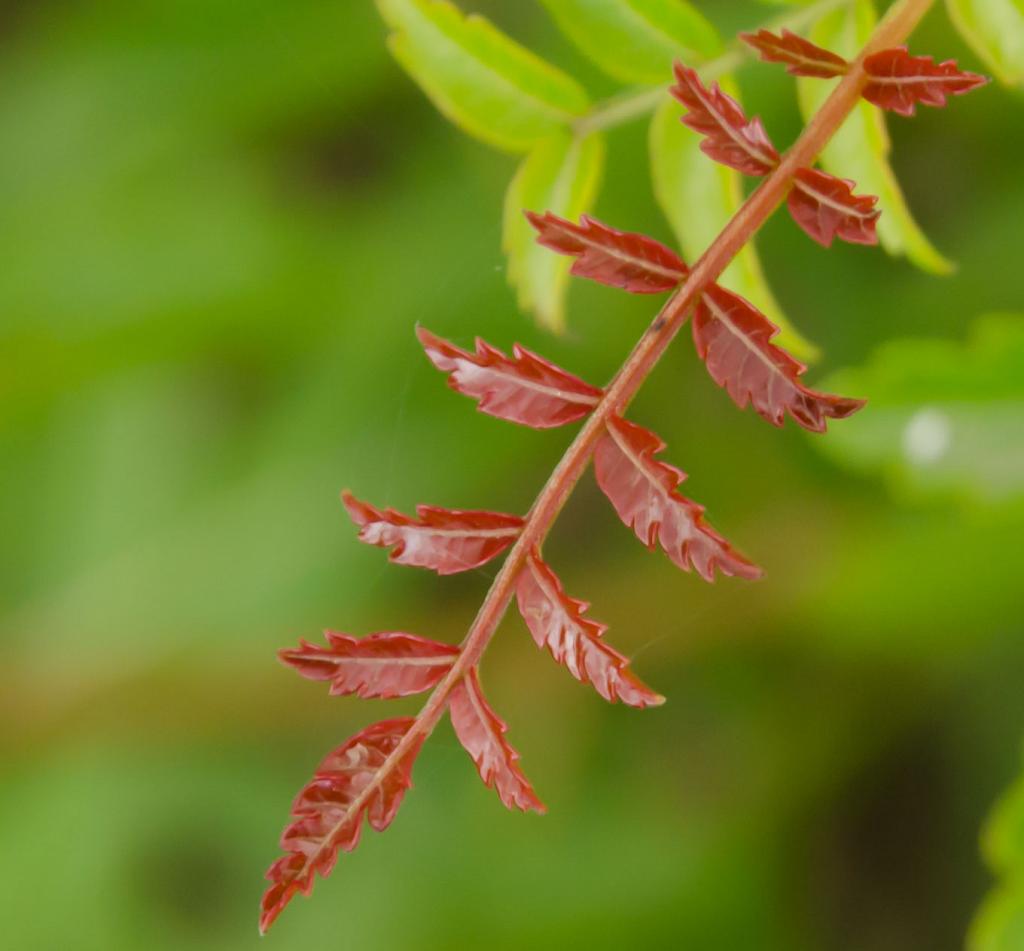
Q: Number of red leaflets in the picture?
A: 13